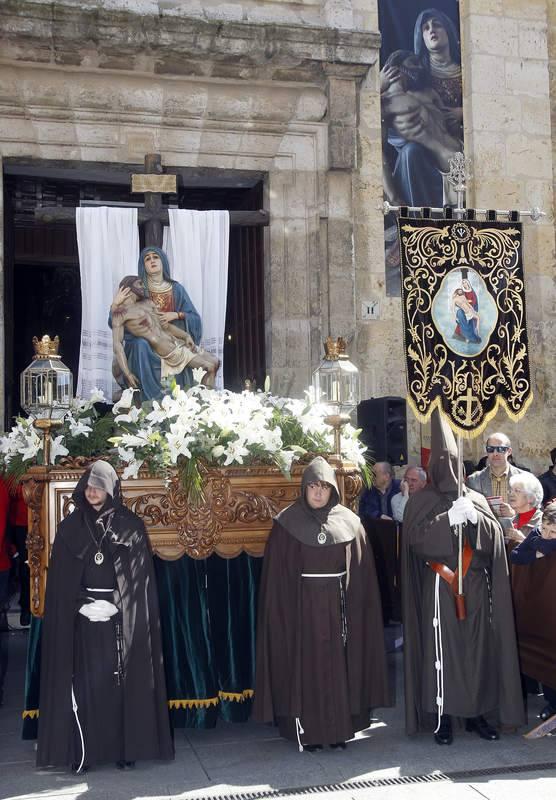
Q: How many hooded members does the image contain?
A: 3